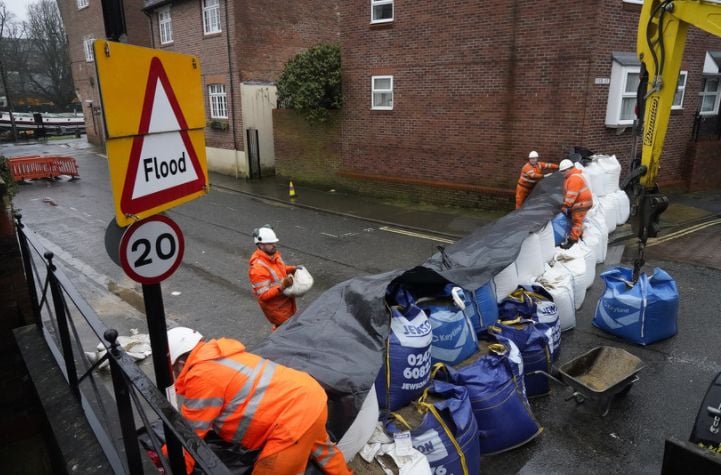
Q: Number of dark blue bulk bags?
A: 5